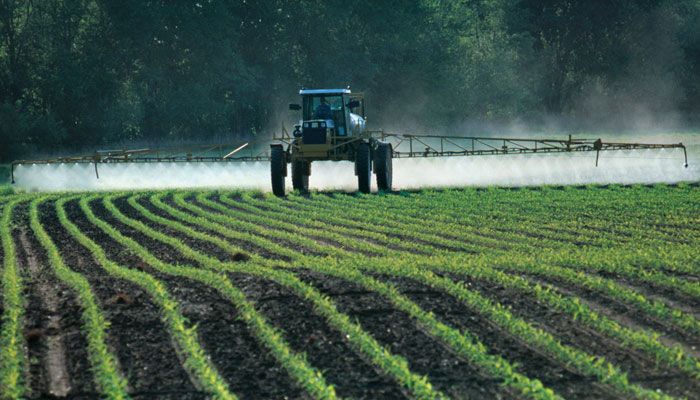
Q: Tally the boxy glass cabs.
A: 1